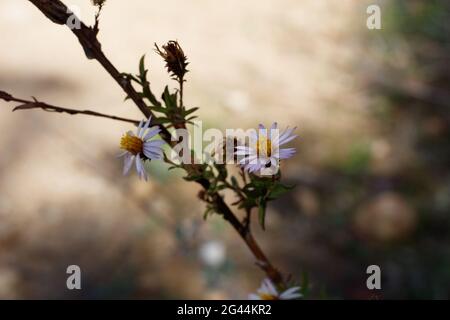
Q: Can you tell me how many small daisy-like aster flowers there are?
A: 3